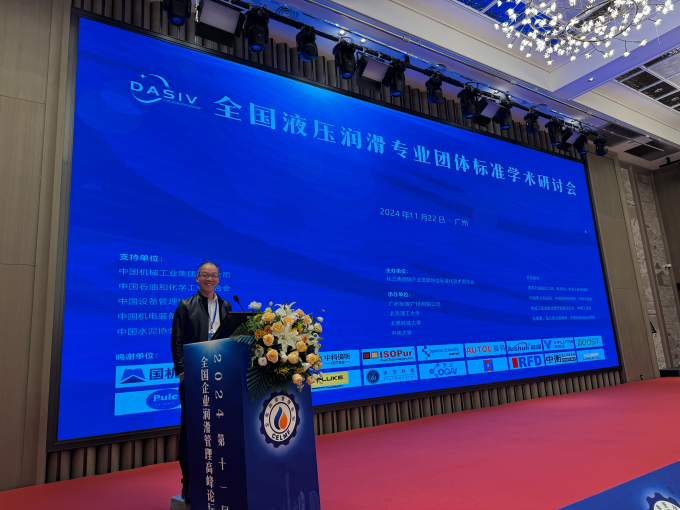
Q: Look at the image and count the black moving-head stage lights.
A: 12